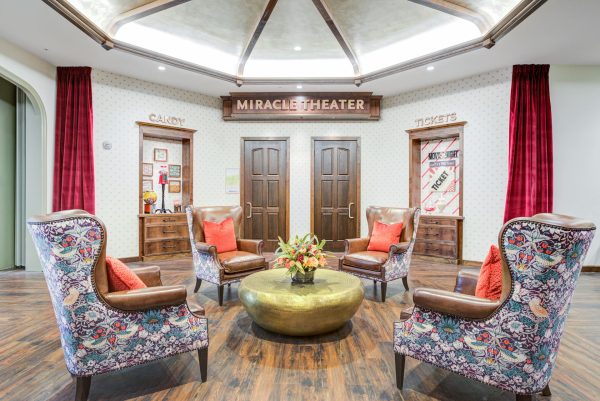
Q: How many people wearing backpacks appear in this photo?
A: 0